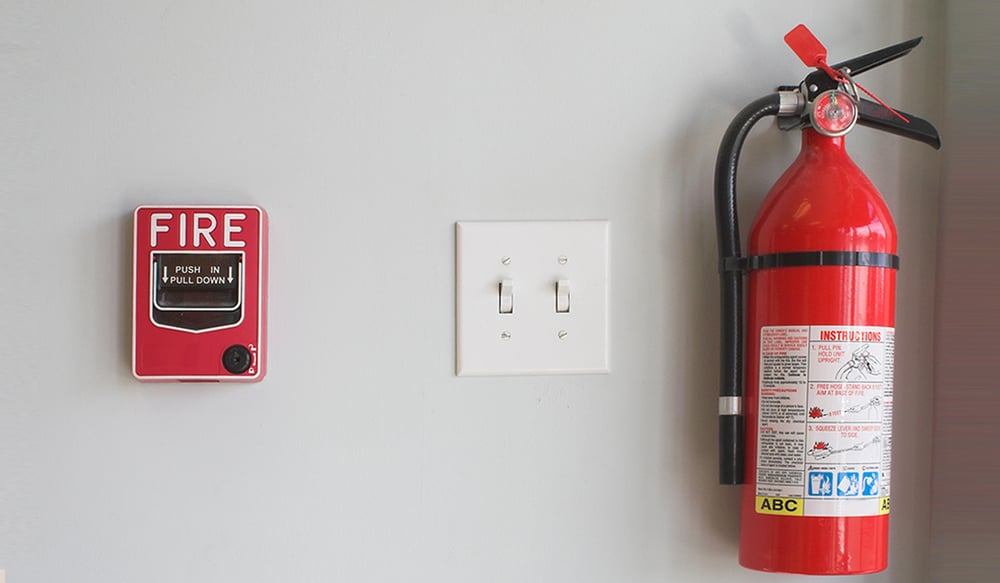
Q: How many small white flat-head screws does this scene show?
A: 4